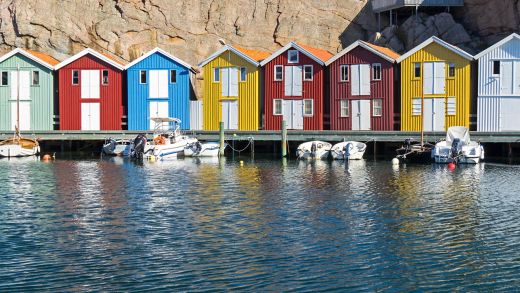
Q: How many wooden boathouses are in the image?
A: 8